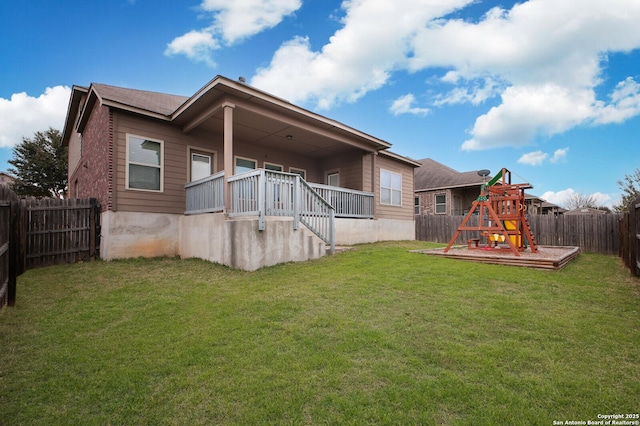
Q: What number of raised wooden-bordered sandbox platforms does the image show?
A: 1